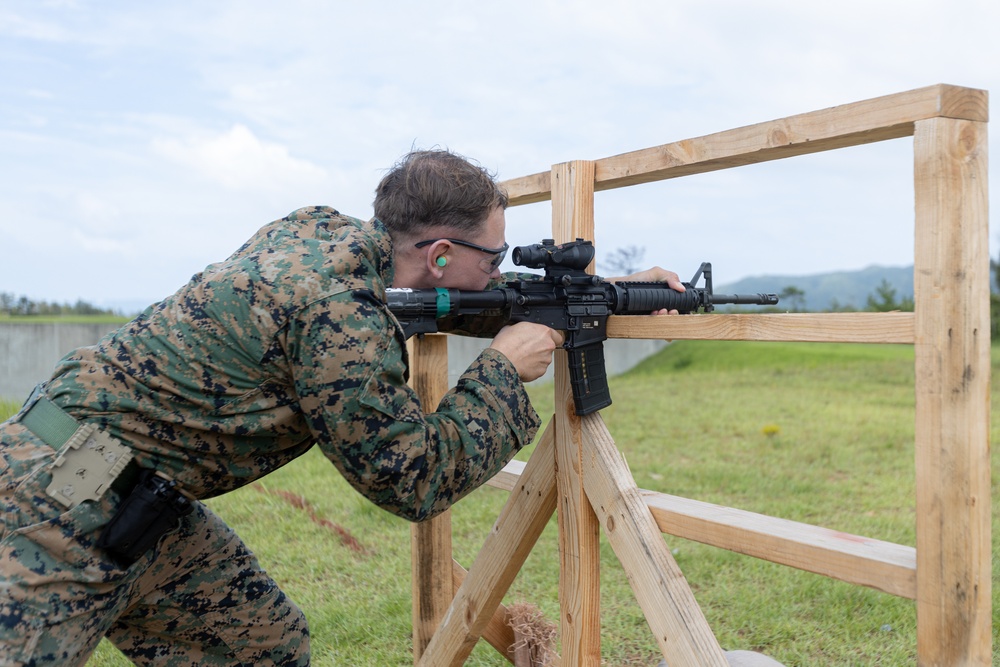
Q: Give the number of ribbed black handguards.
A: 1